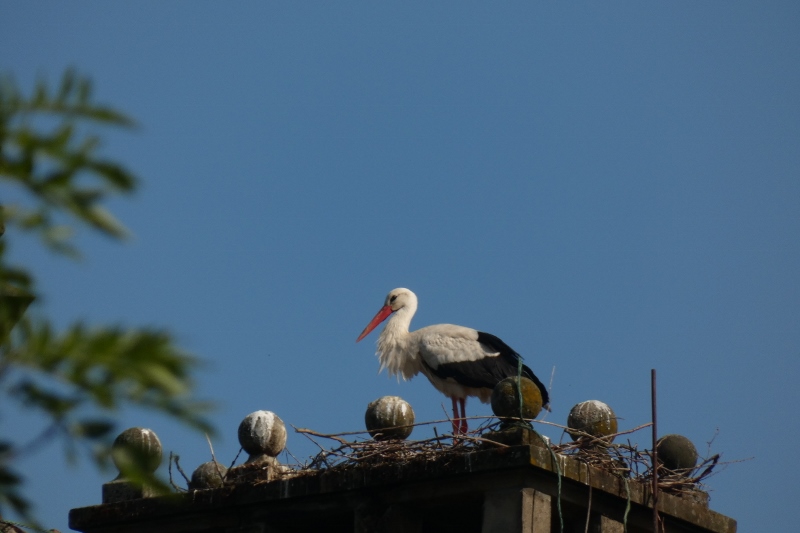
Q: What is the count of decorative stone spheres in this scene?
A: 7